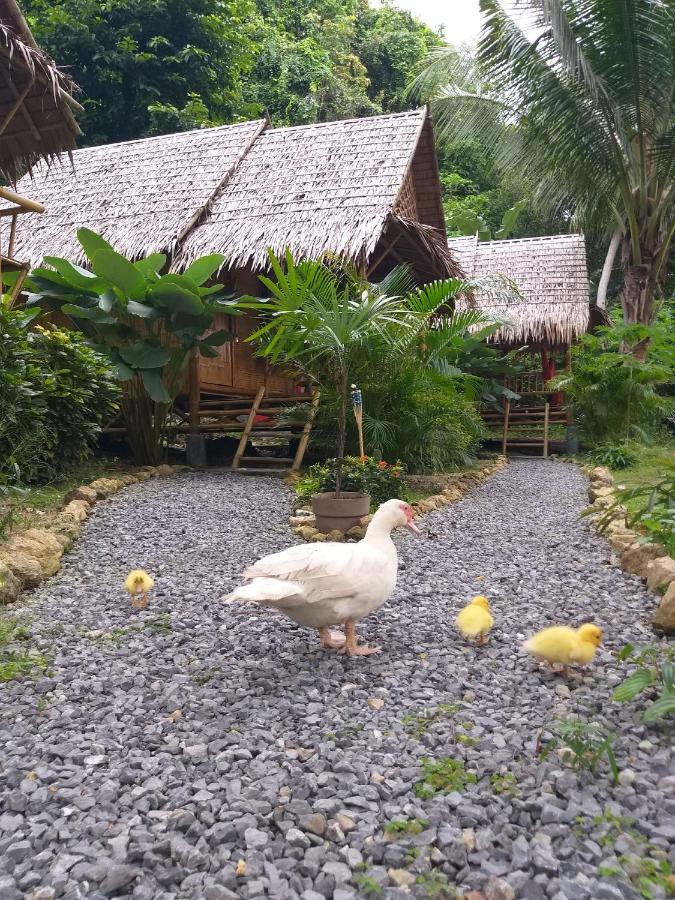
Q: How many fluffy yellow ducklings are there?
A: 3